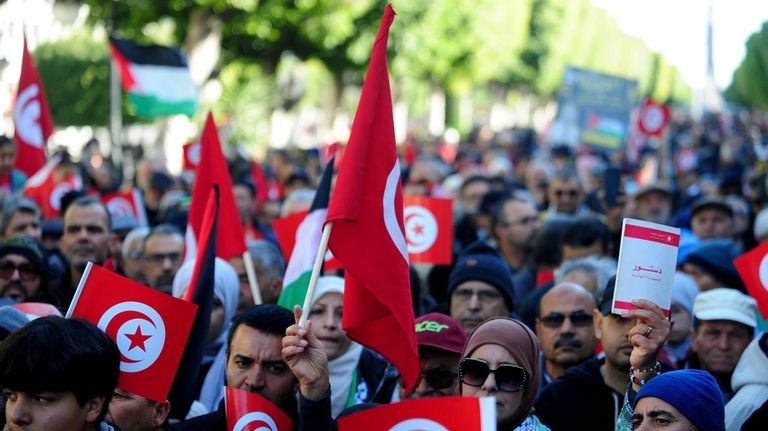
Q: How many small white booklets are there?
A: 1